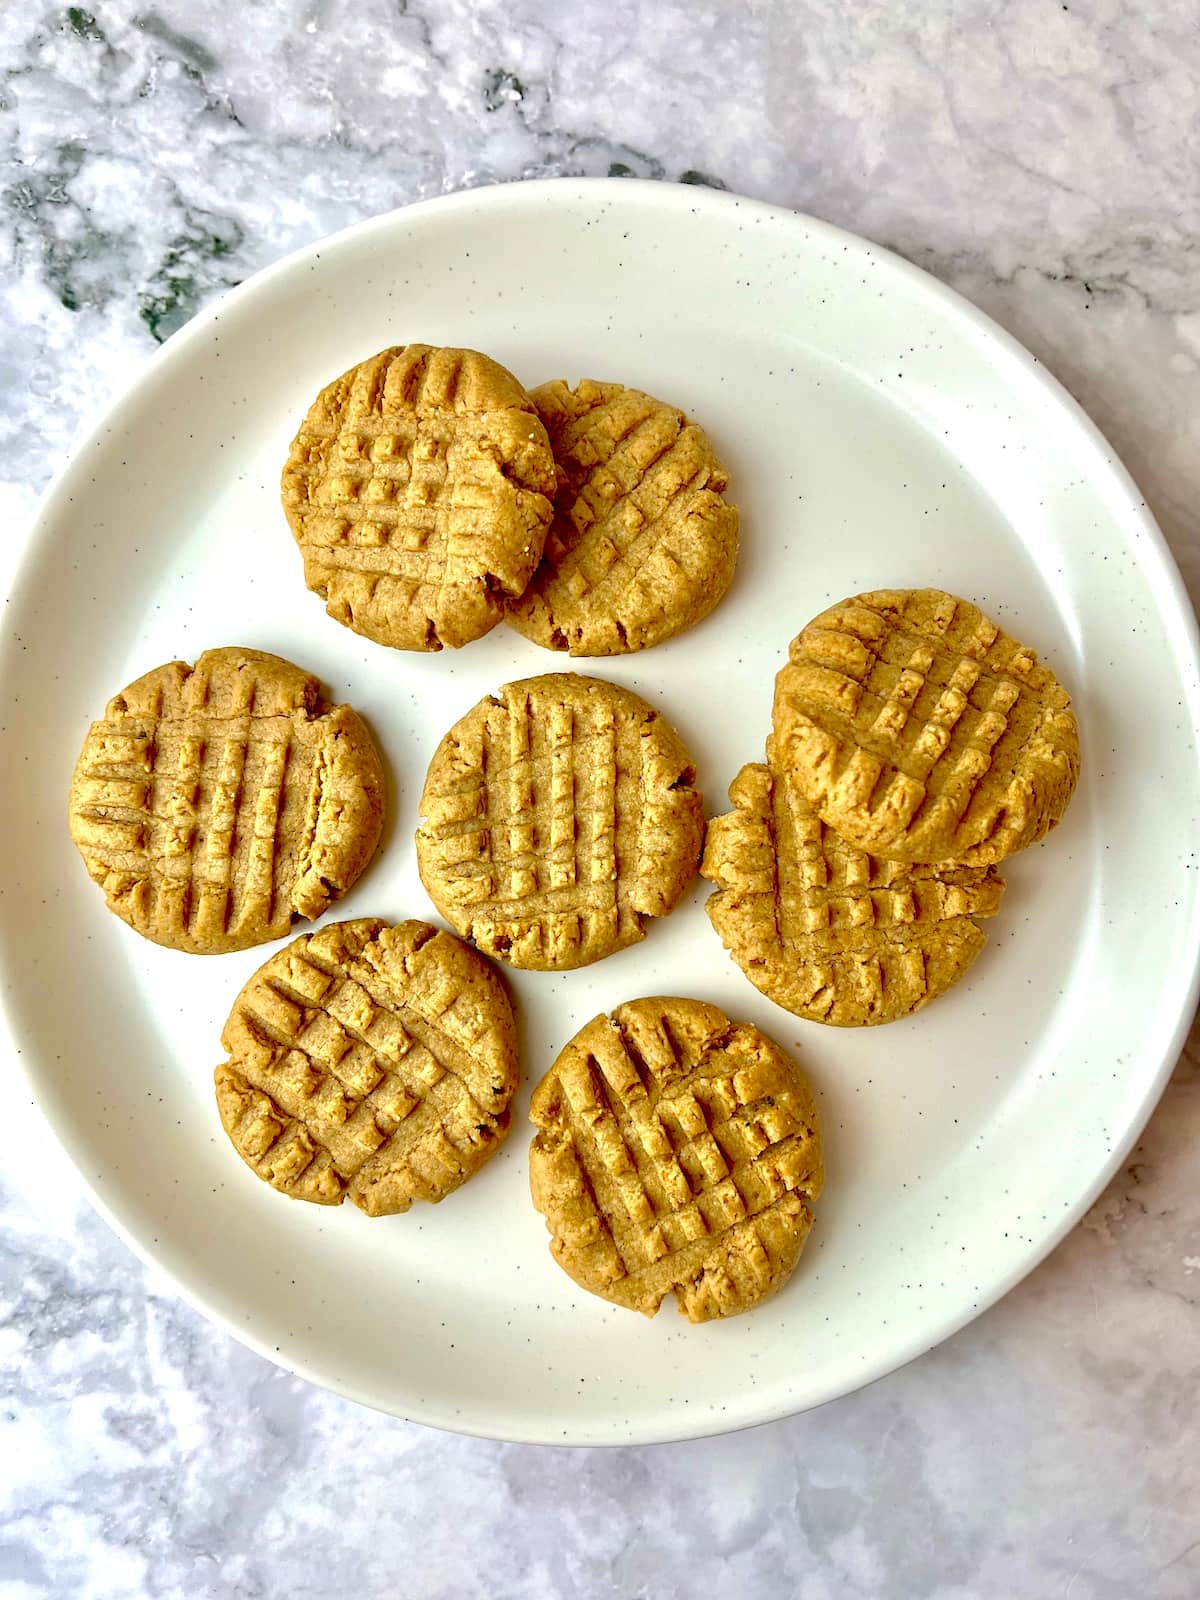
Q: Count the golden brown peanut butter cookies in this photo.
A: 8